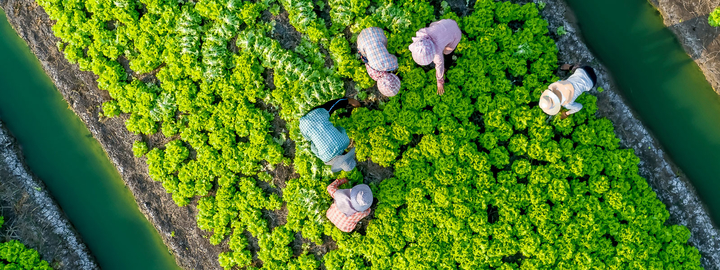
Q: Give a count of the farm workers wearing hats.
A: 5